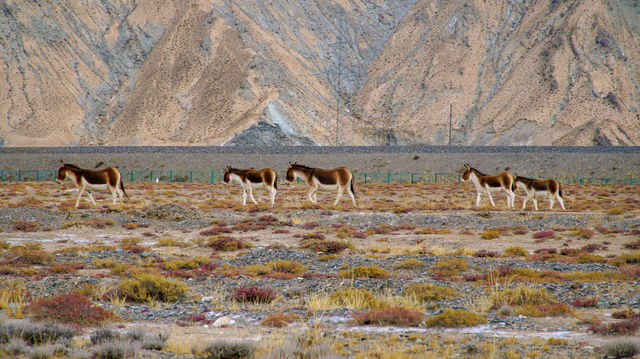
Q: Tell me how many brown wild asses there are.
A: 5